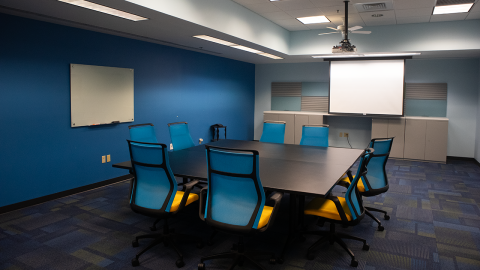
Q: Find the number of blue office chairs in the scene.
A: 8